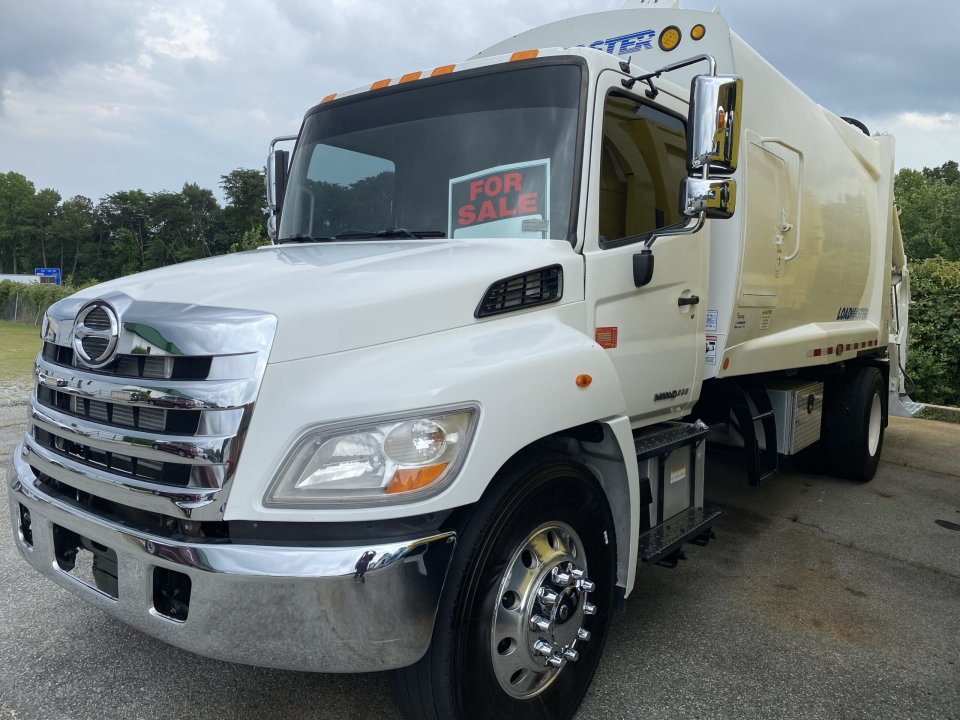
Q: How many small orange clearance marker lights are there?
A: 5